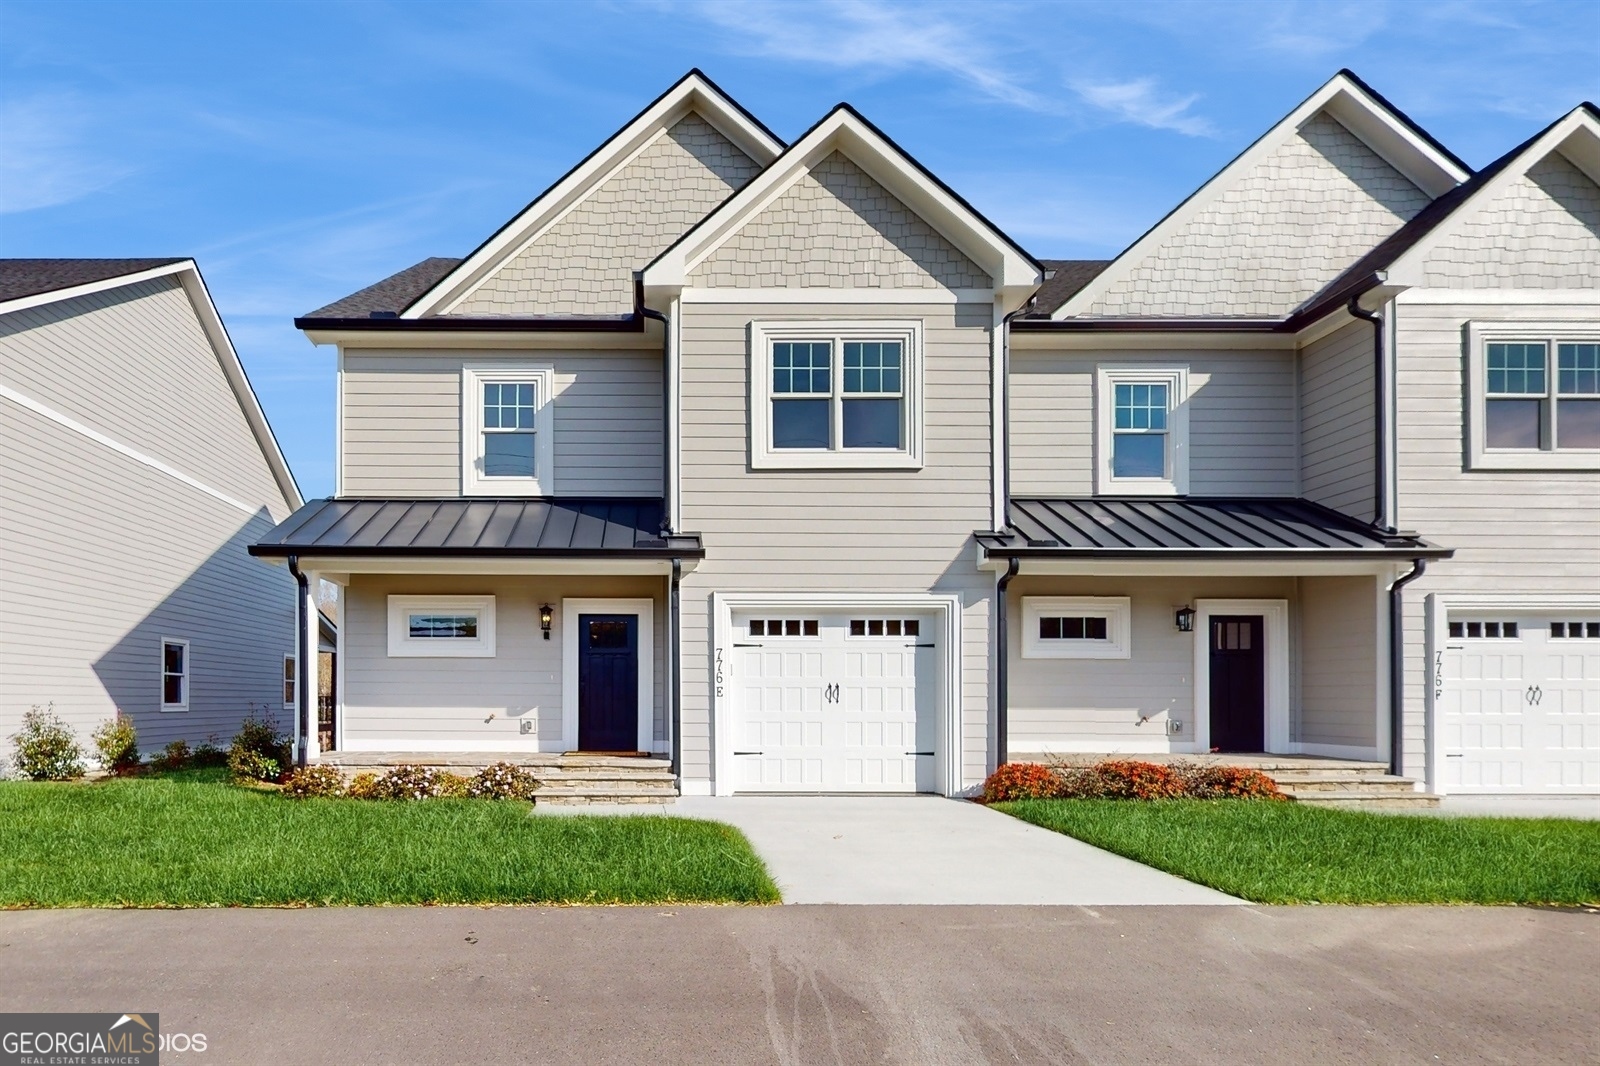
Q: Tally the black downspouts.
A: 7